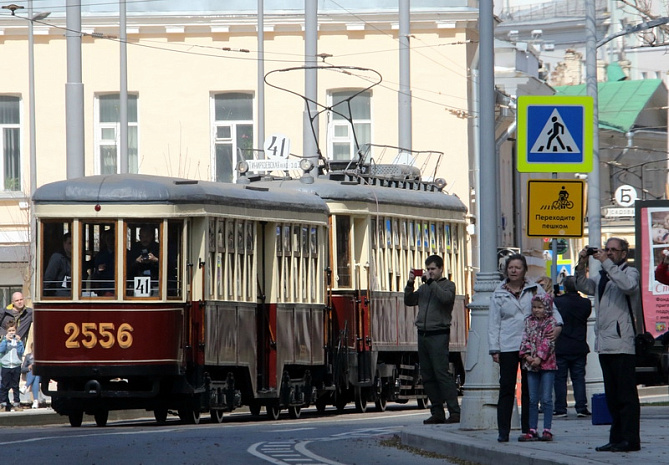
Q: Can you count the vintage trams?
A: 2